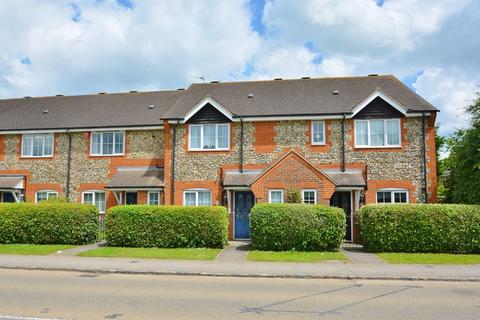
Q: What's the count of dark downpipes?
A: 5